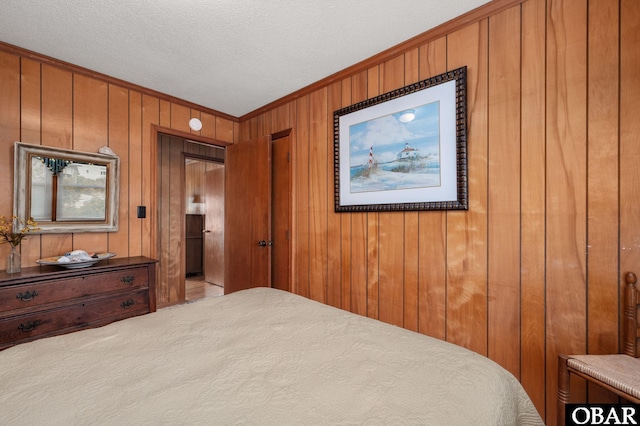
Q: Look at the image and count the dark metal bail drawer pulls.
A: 4